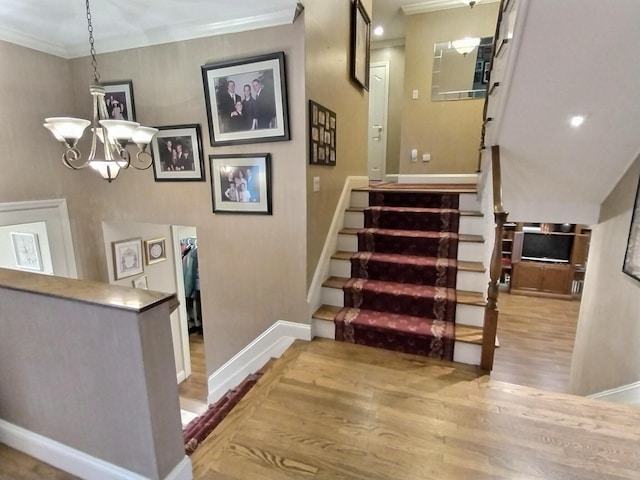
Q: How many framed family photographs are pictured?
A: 4